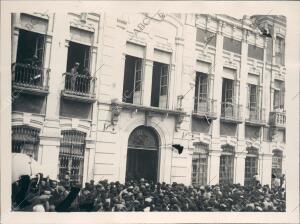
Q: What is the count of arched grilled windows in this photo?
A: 6